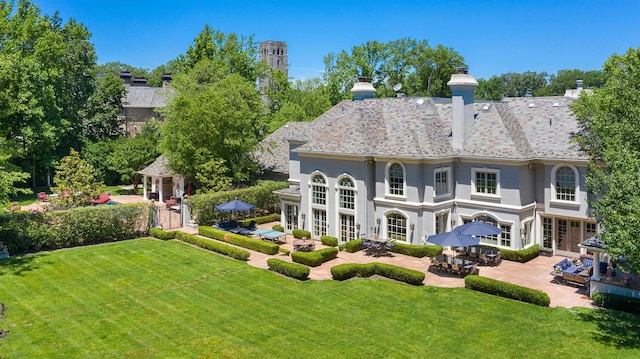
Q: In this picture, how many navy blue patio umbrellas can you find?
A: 3